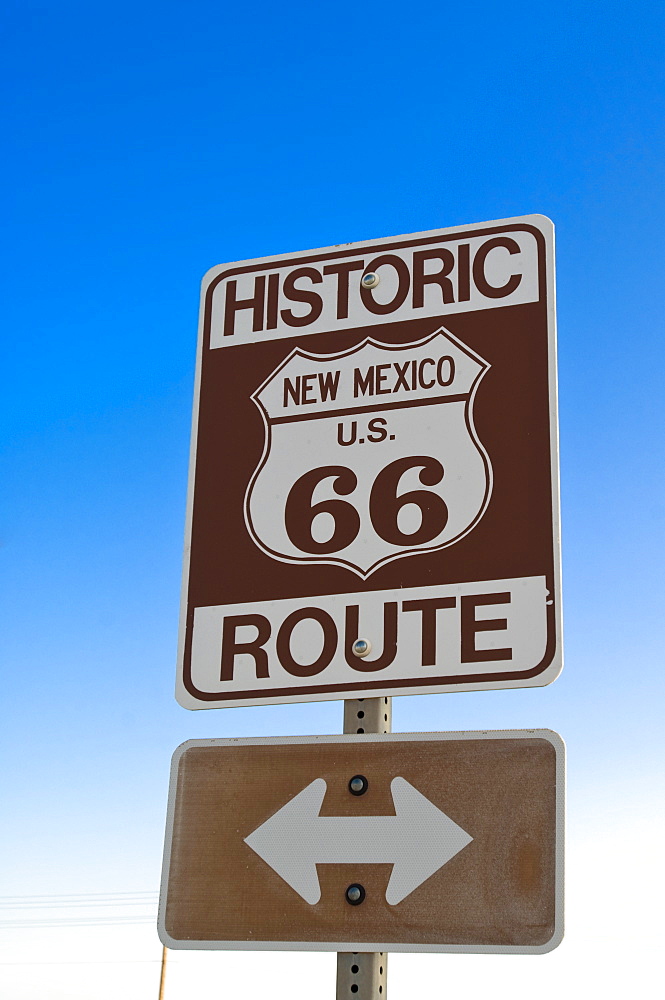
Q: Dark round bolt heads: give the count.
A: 2